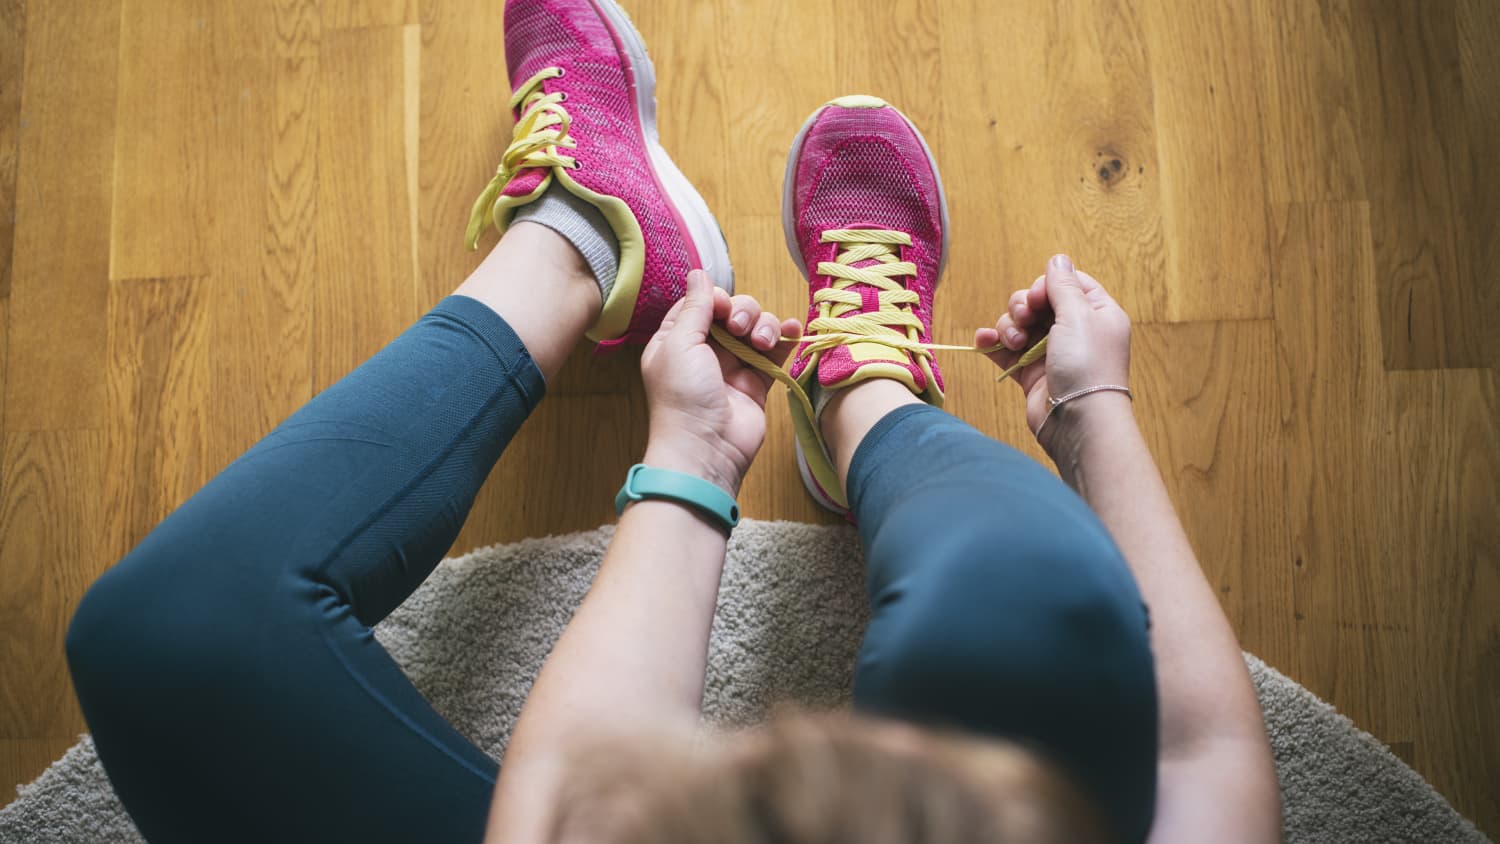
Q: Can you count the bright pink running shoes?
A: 2